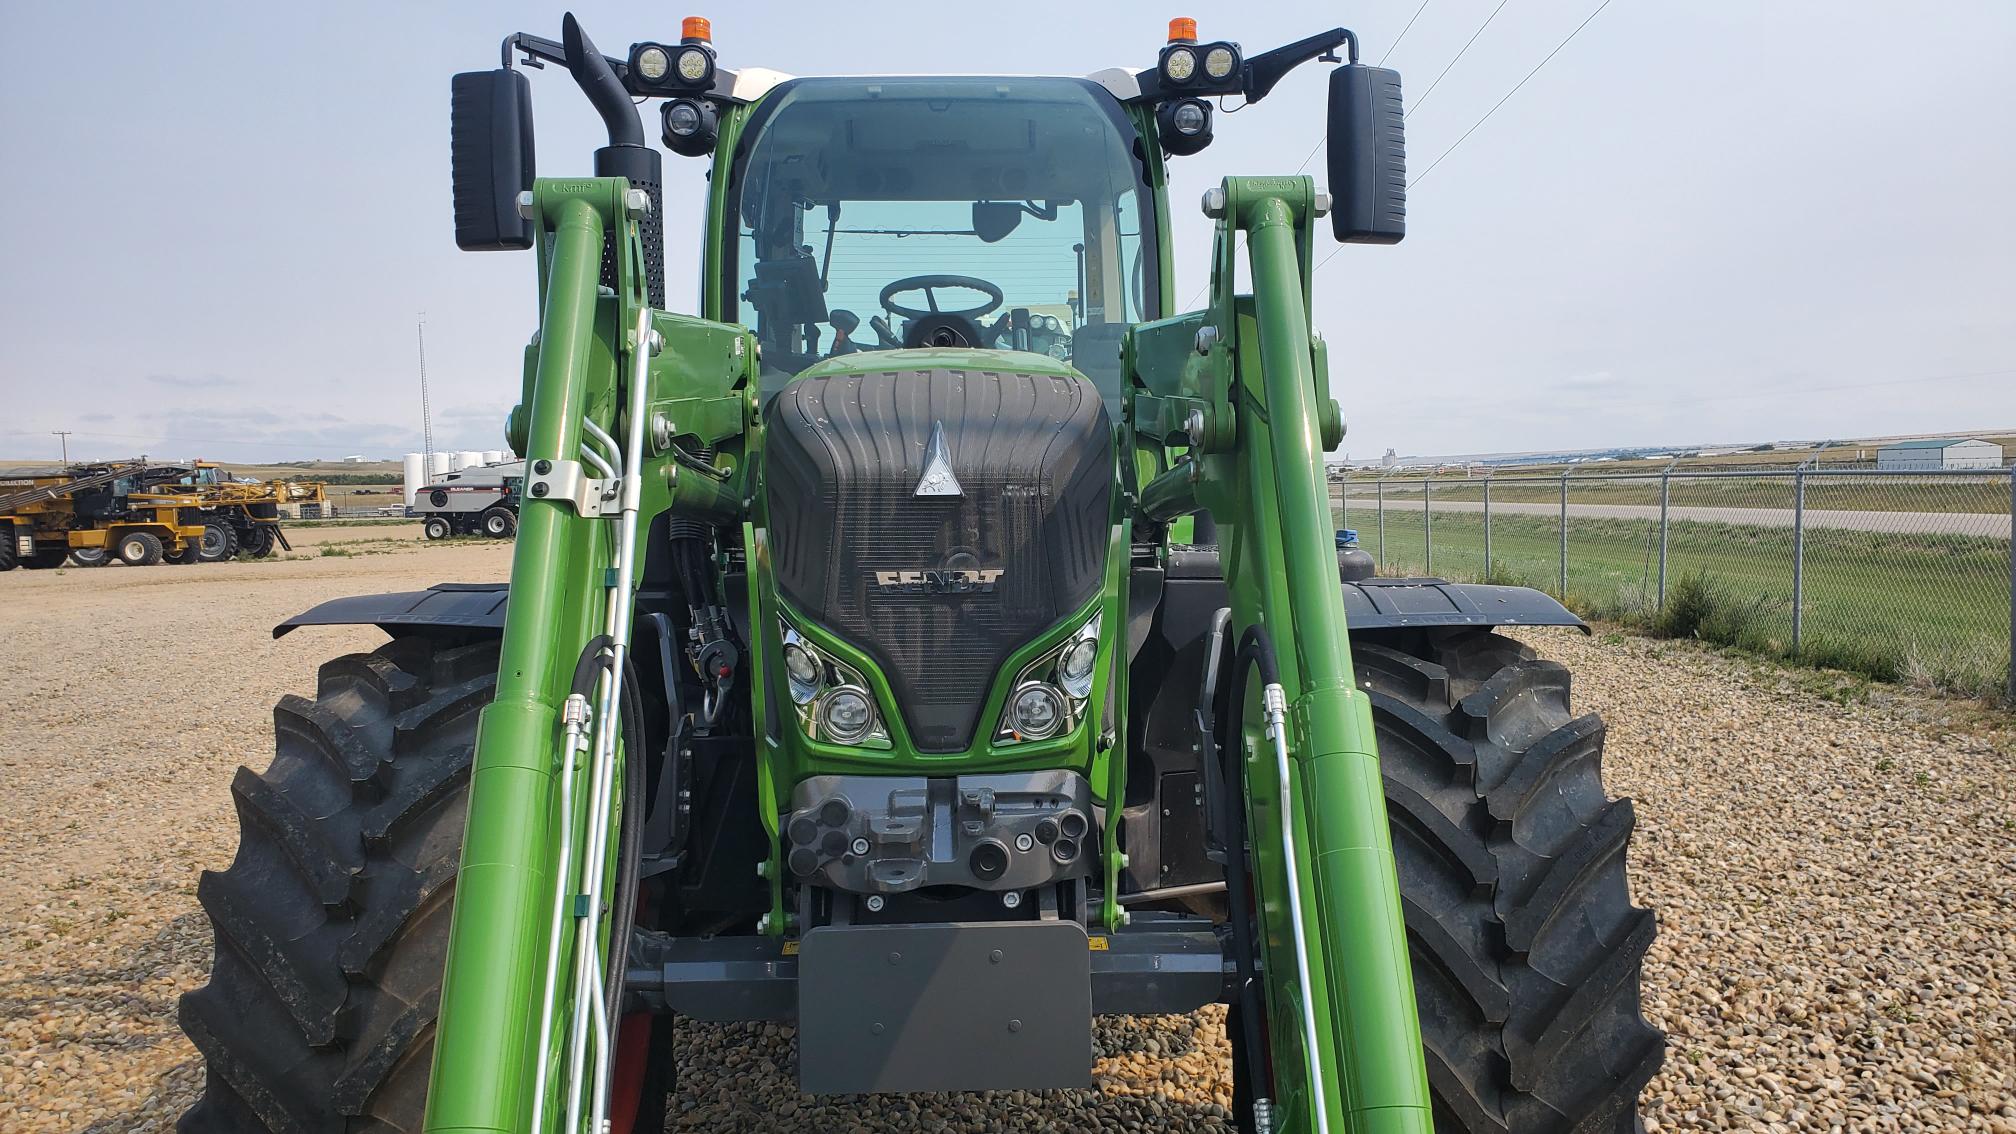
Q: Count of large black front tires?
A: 2